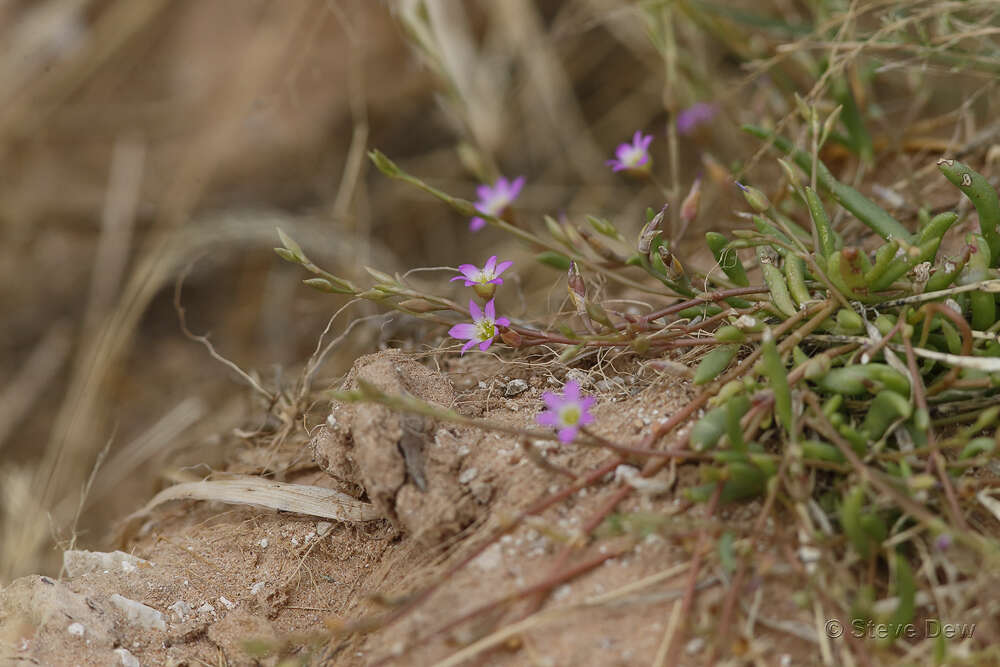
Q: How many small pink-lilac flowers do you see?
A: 6